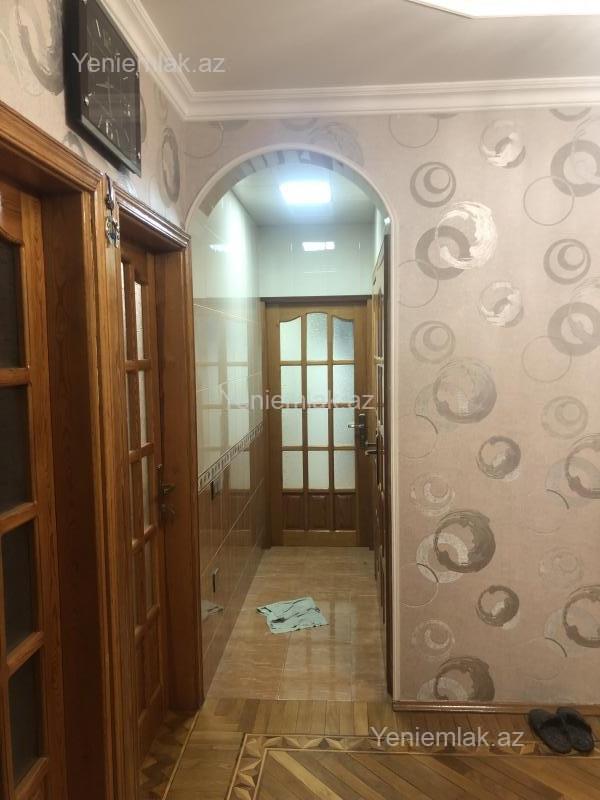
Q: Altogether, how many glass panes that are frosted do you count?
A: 12